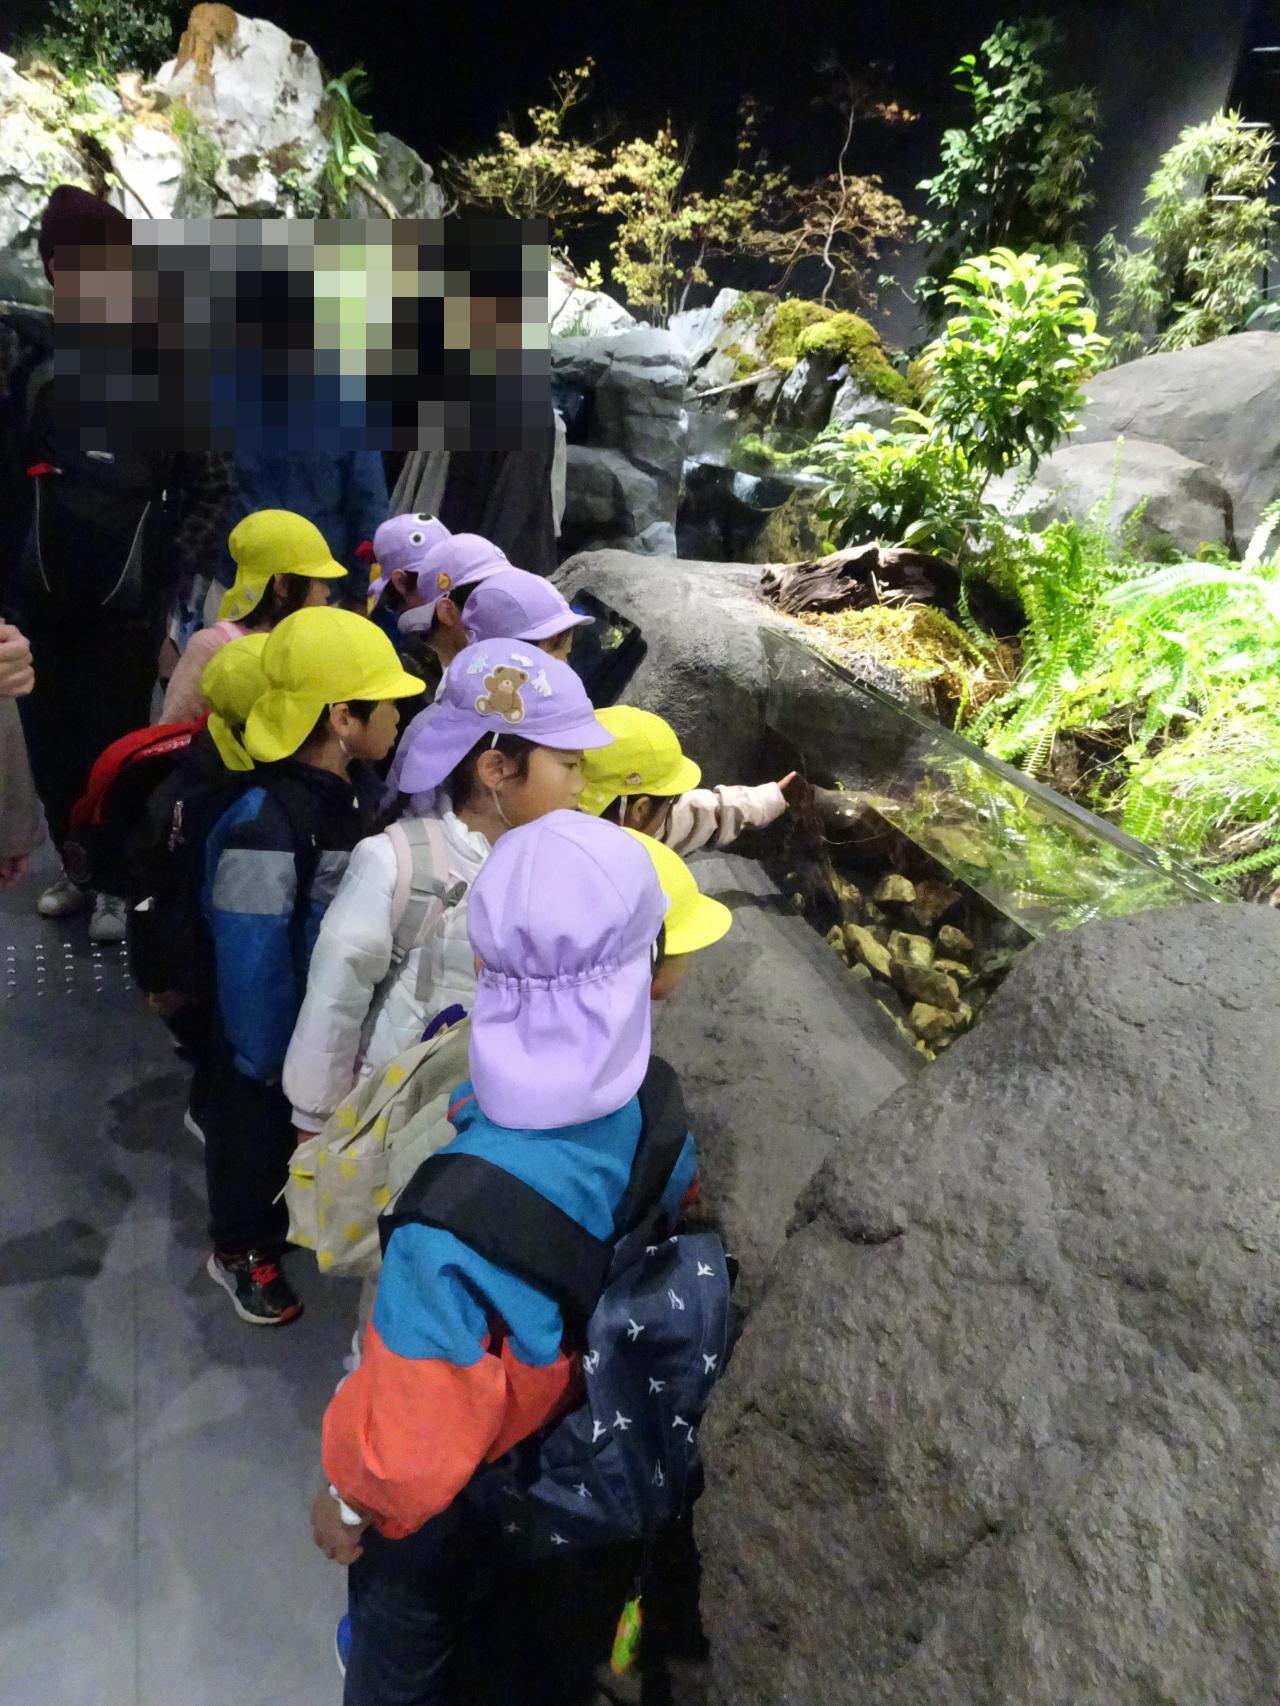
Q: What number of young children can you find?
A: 10